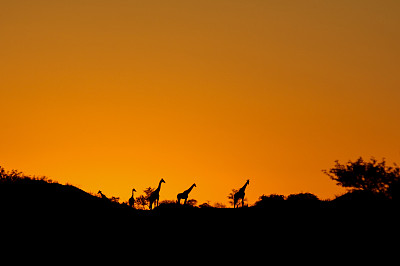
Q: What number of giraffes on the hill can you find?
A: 5